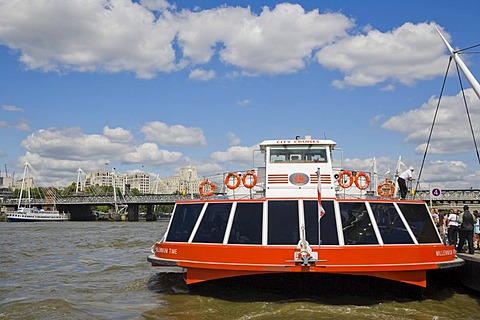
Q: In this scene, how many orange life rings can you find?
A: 6